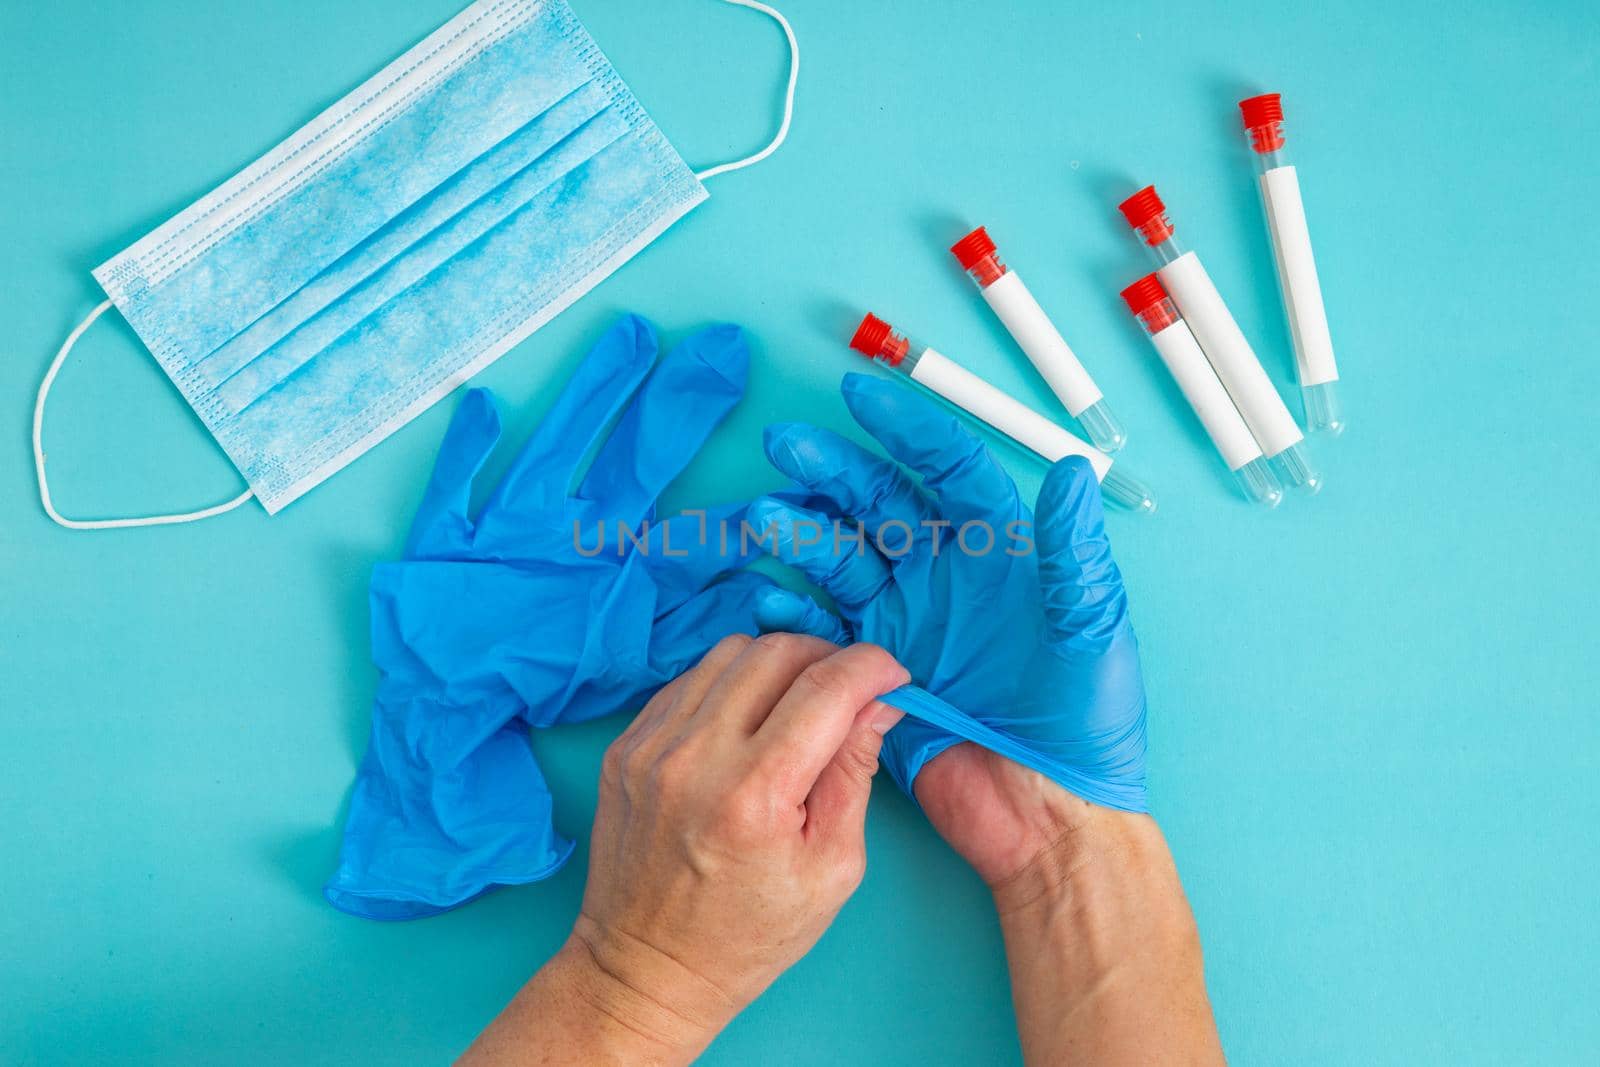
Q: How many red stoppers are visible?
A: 5